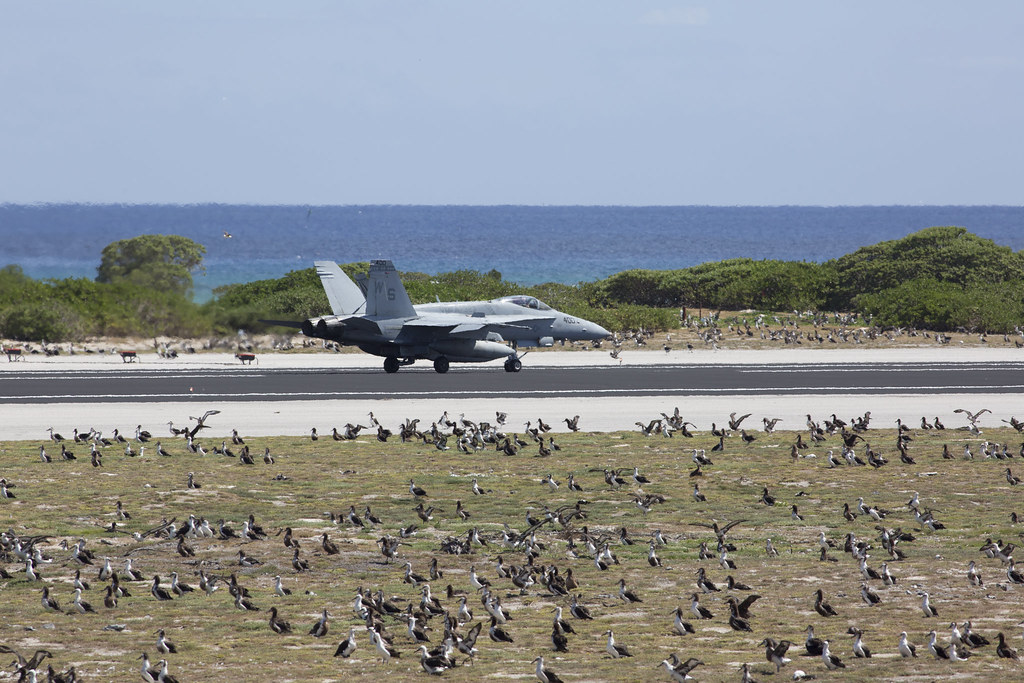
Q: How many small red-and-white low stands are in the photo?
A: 3